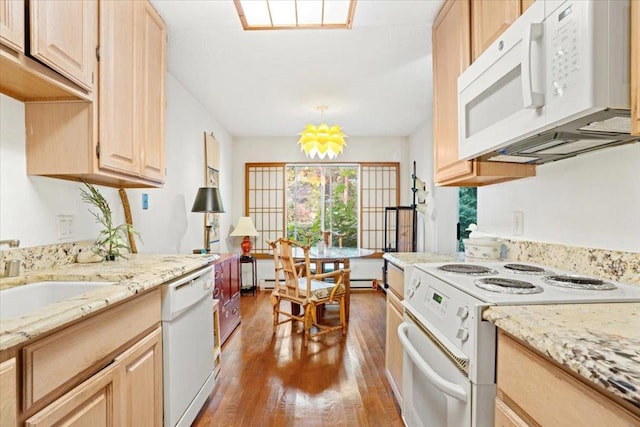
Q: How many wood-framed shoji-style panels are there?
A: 2